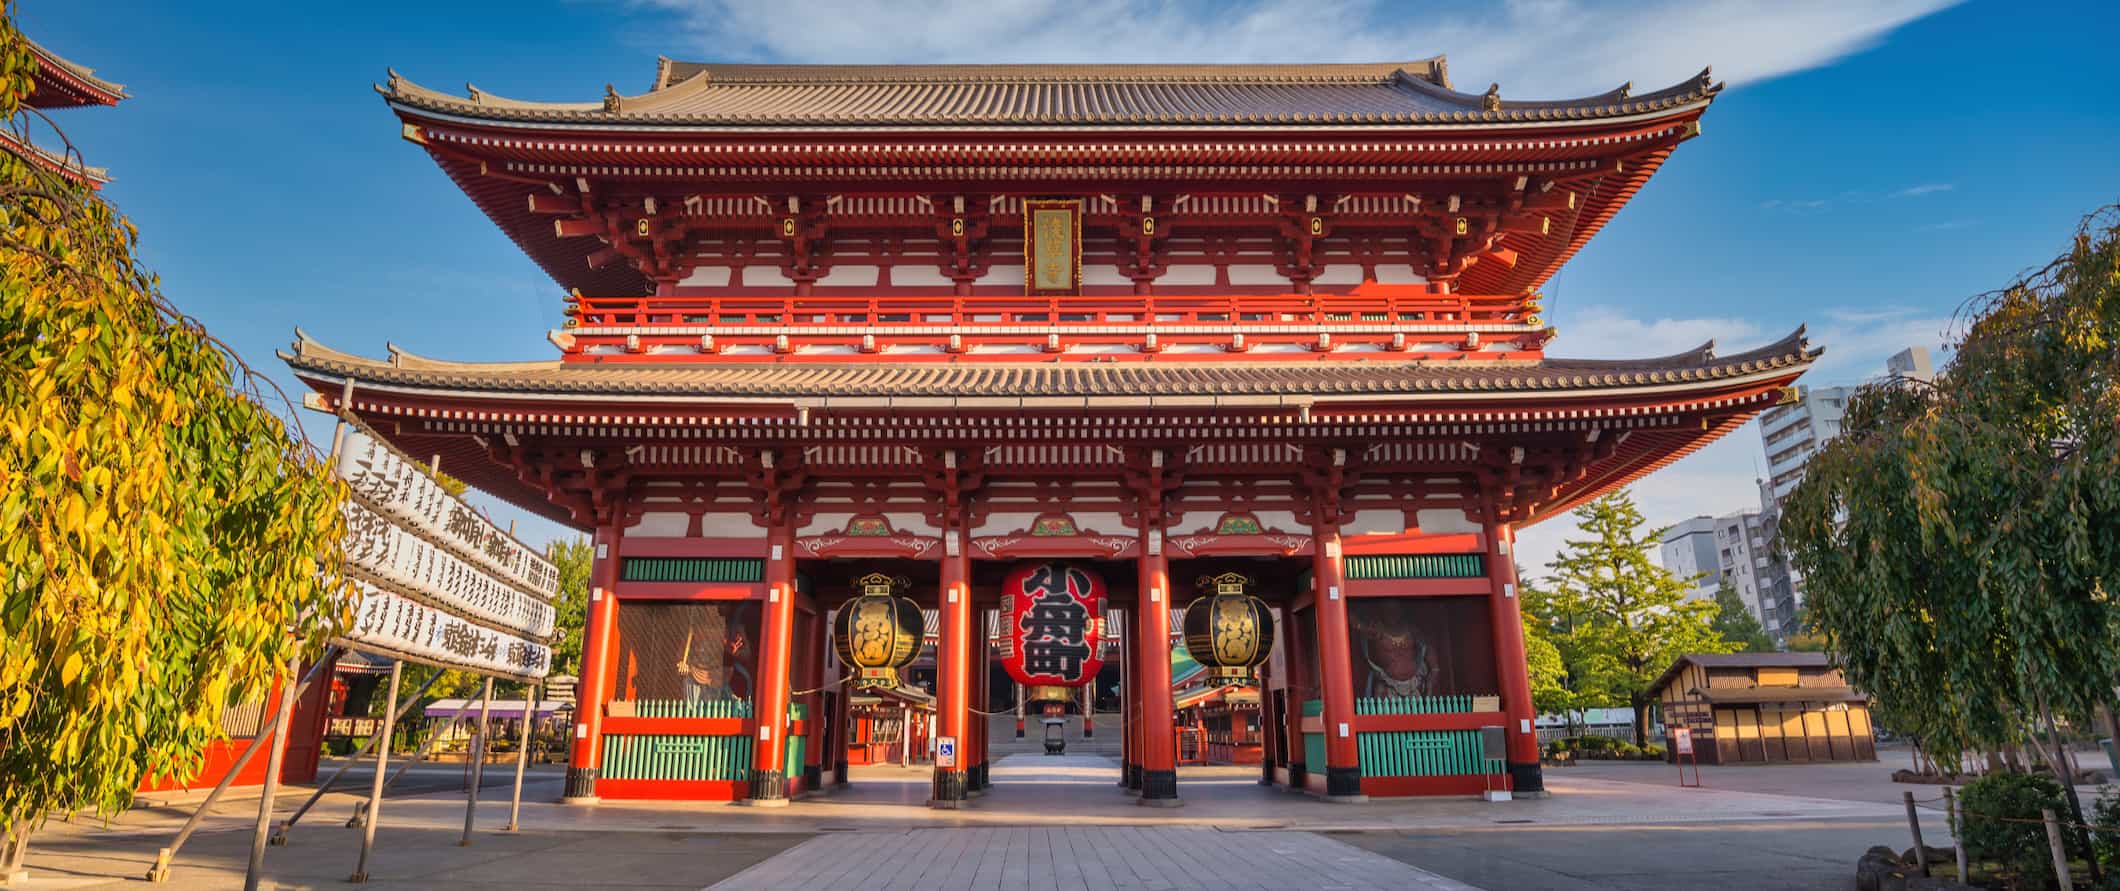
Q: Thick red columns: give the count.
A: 6